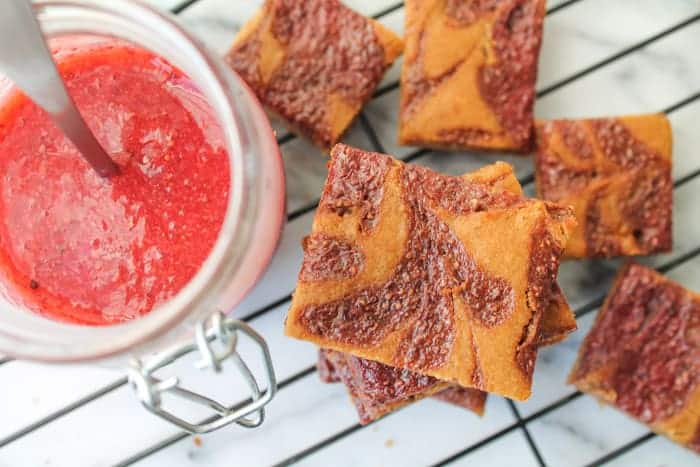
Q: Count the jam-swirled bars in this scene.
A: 7